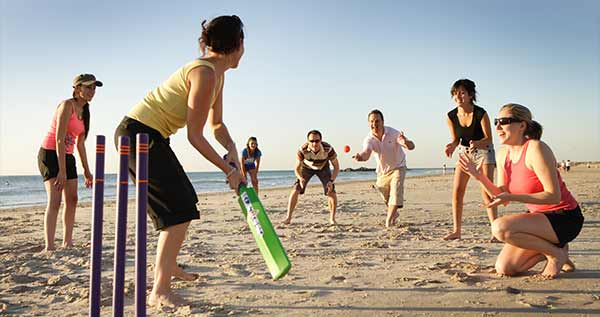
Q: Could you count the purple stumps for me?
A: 3